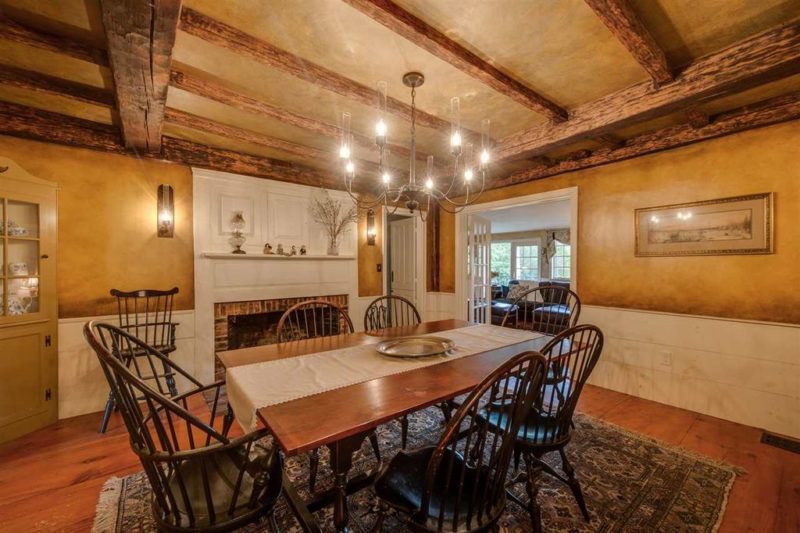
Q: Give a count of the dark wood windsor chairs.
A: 7